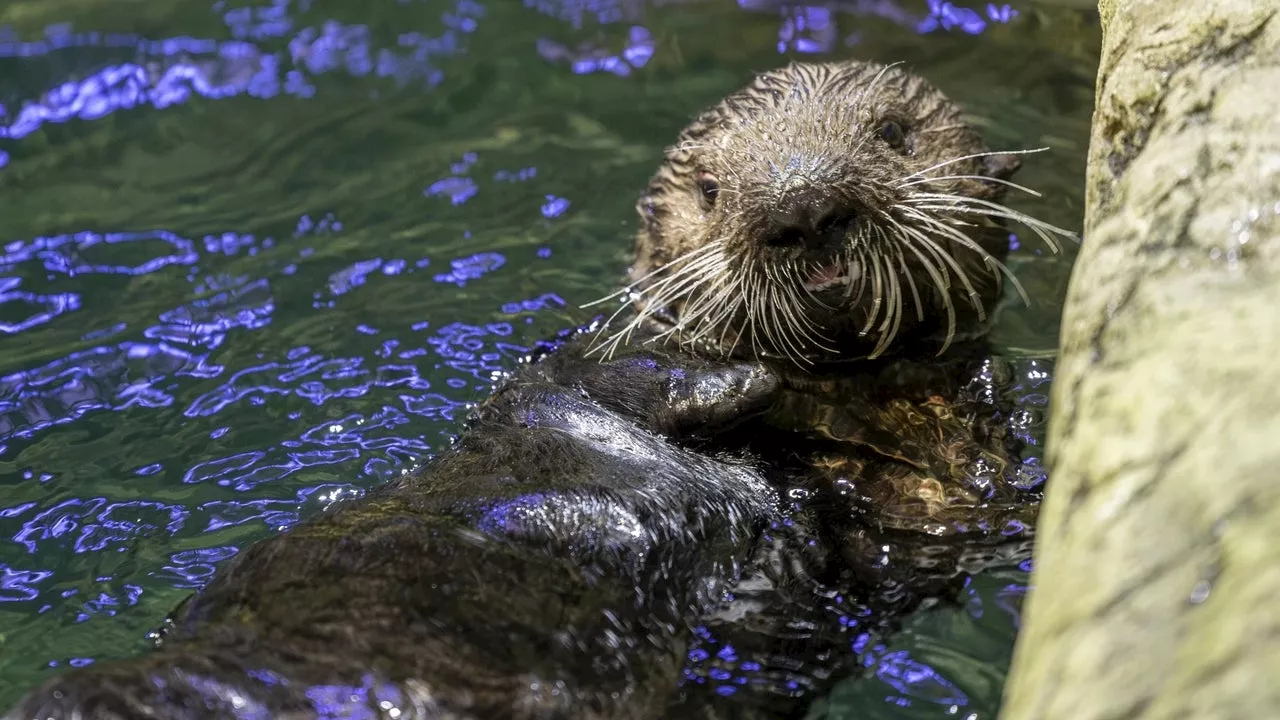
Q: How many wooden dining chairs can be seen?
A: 0